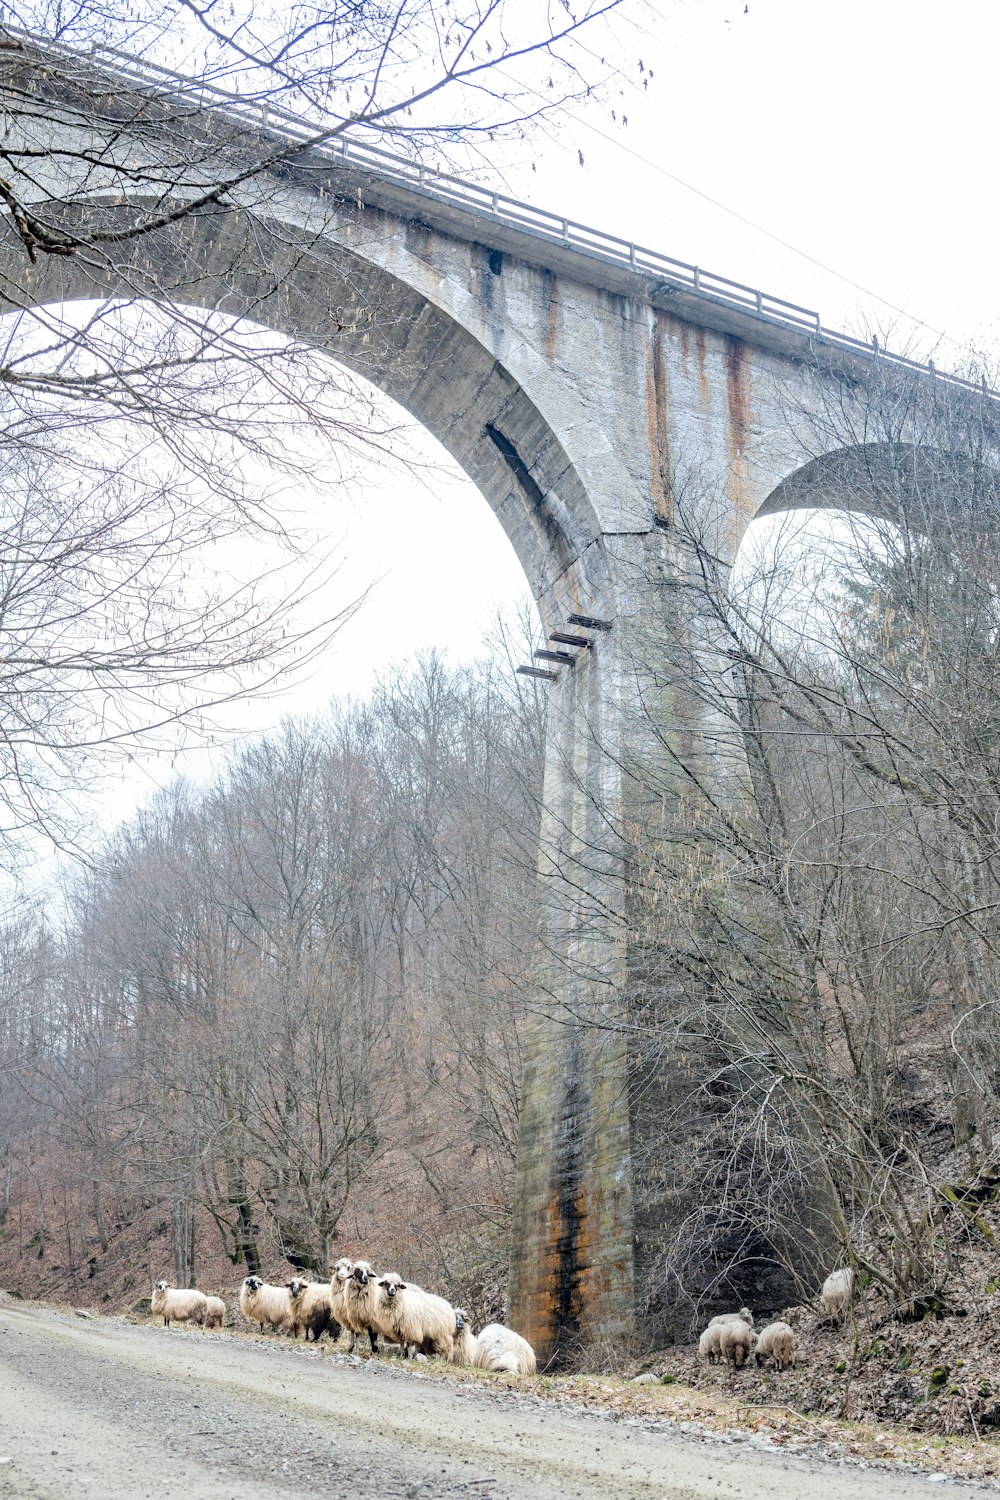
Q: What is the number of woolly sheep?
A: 14